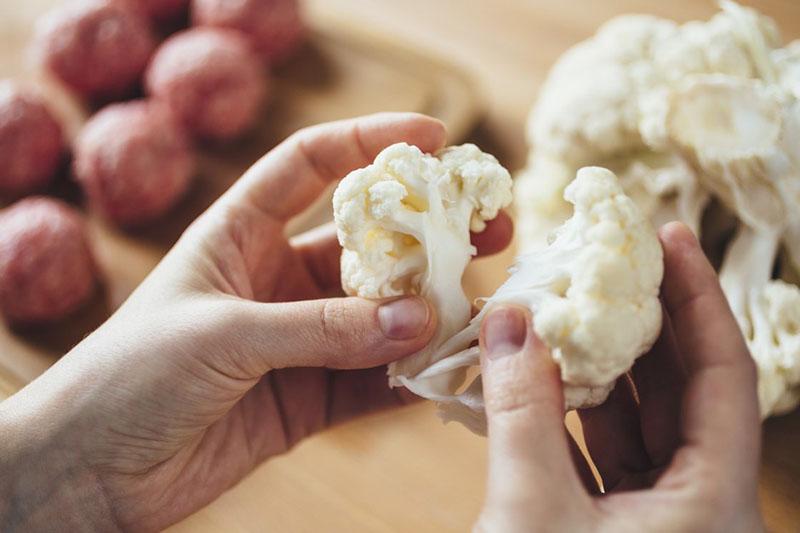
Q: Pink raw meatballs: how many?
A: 7